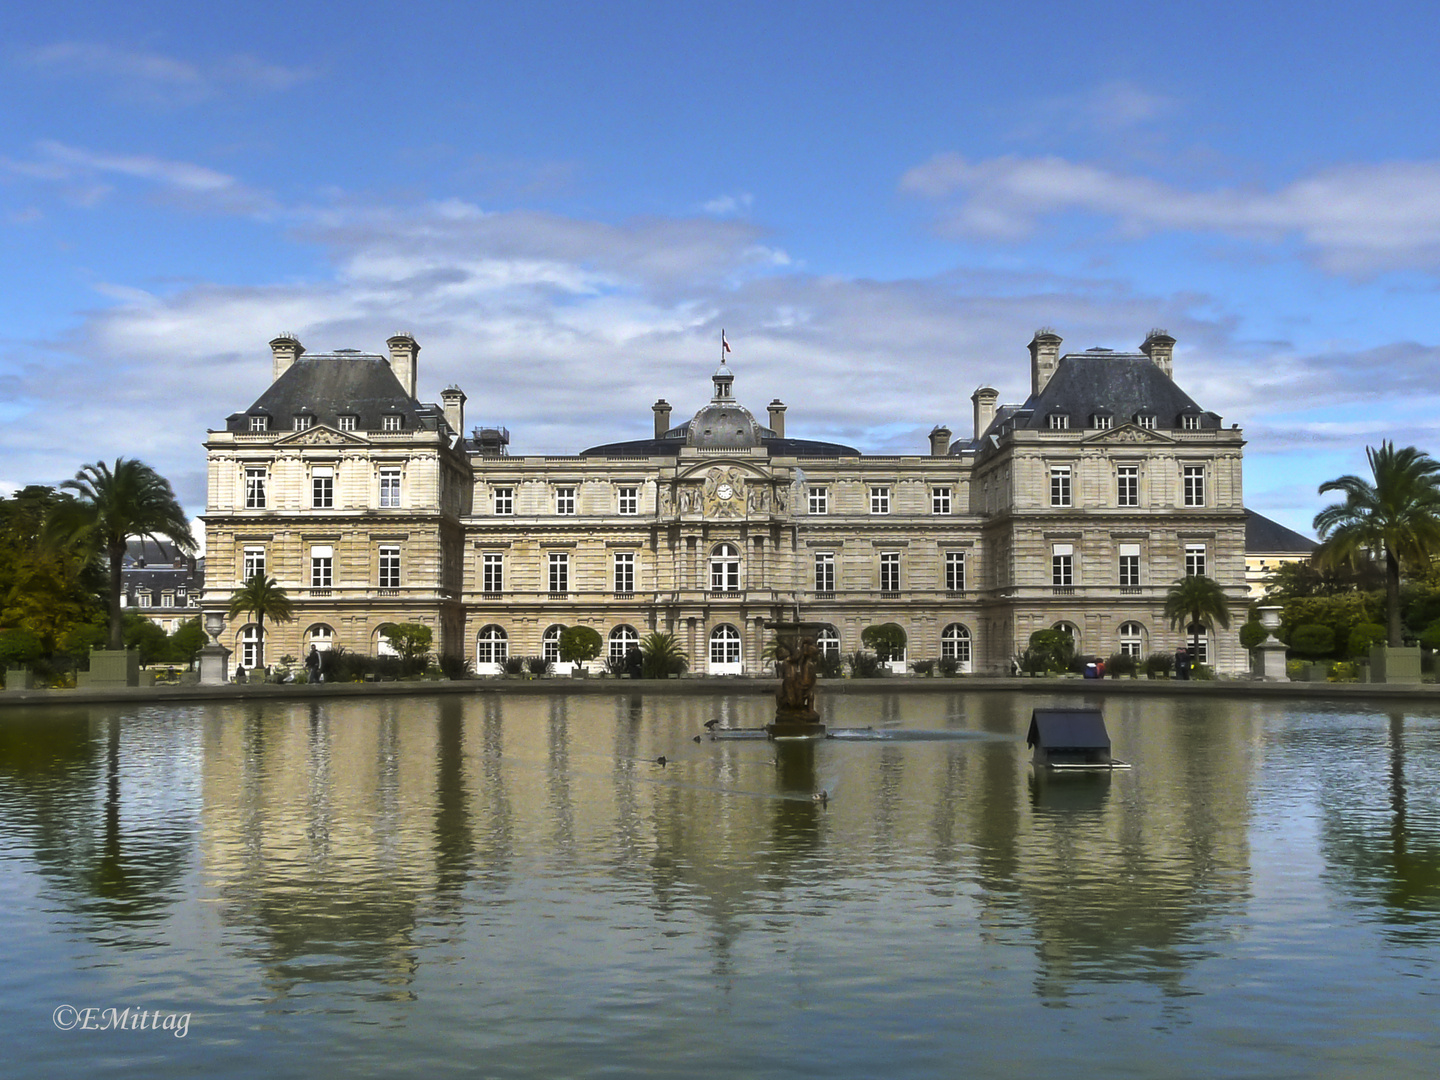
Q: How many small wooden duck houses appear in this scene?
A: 1